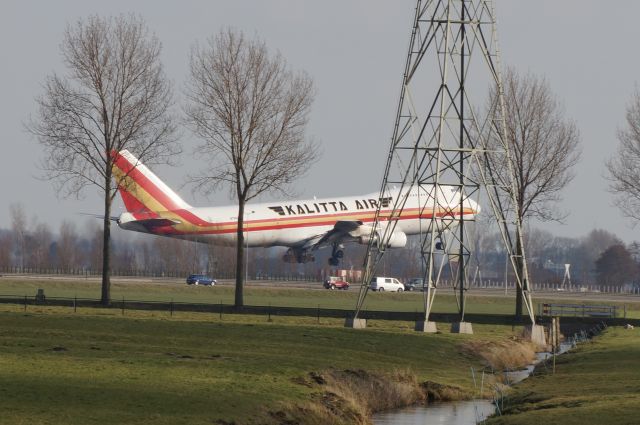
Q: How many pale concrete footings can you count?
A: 4